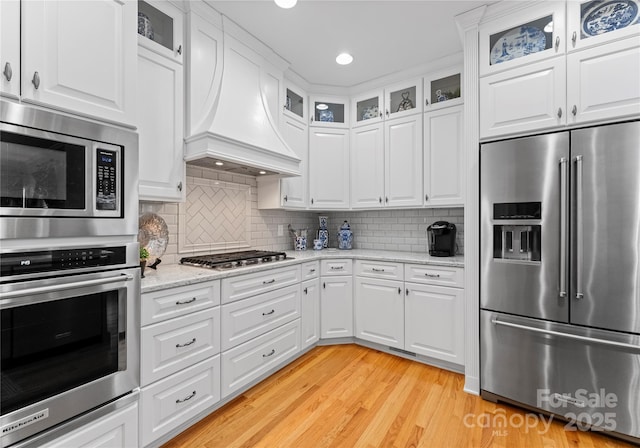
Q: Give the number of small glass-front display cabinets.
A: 8